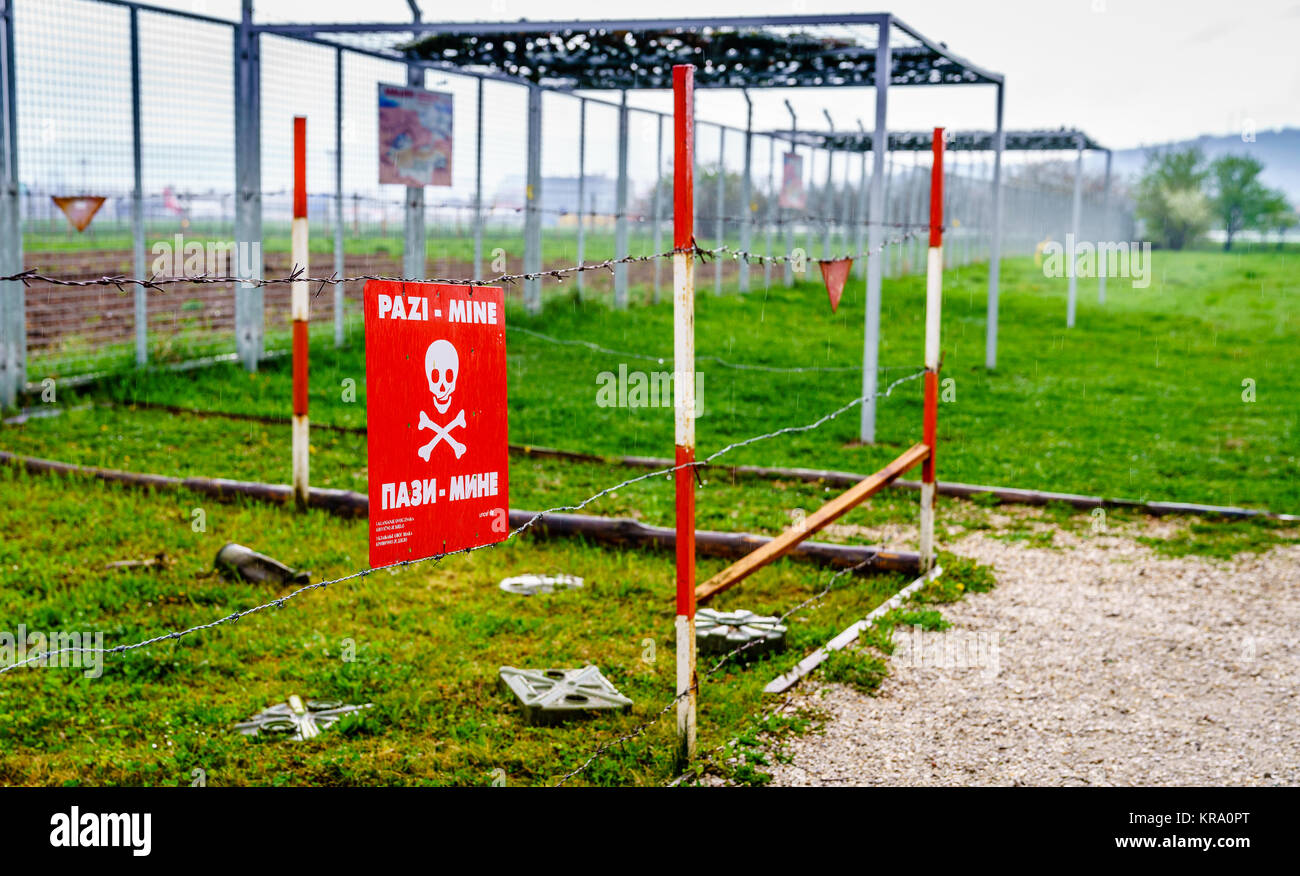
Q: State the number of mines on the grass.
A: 4